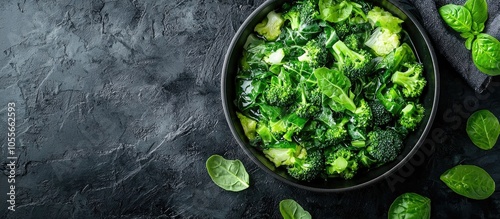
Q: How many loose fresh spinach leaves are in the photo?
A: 5